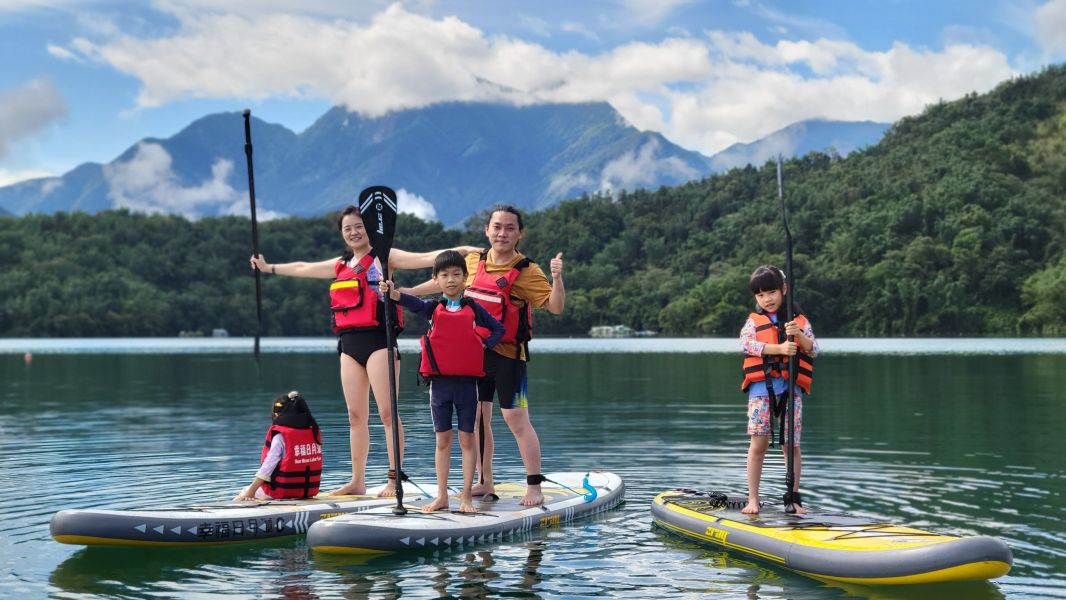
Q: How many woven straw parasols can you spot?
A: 0